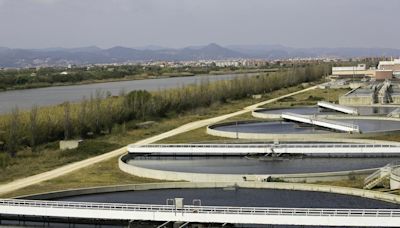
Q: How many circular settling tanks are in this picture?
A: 4